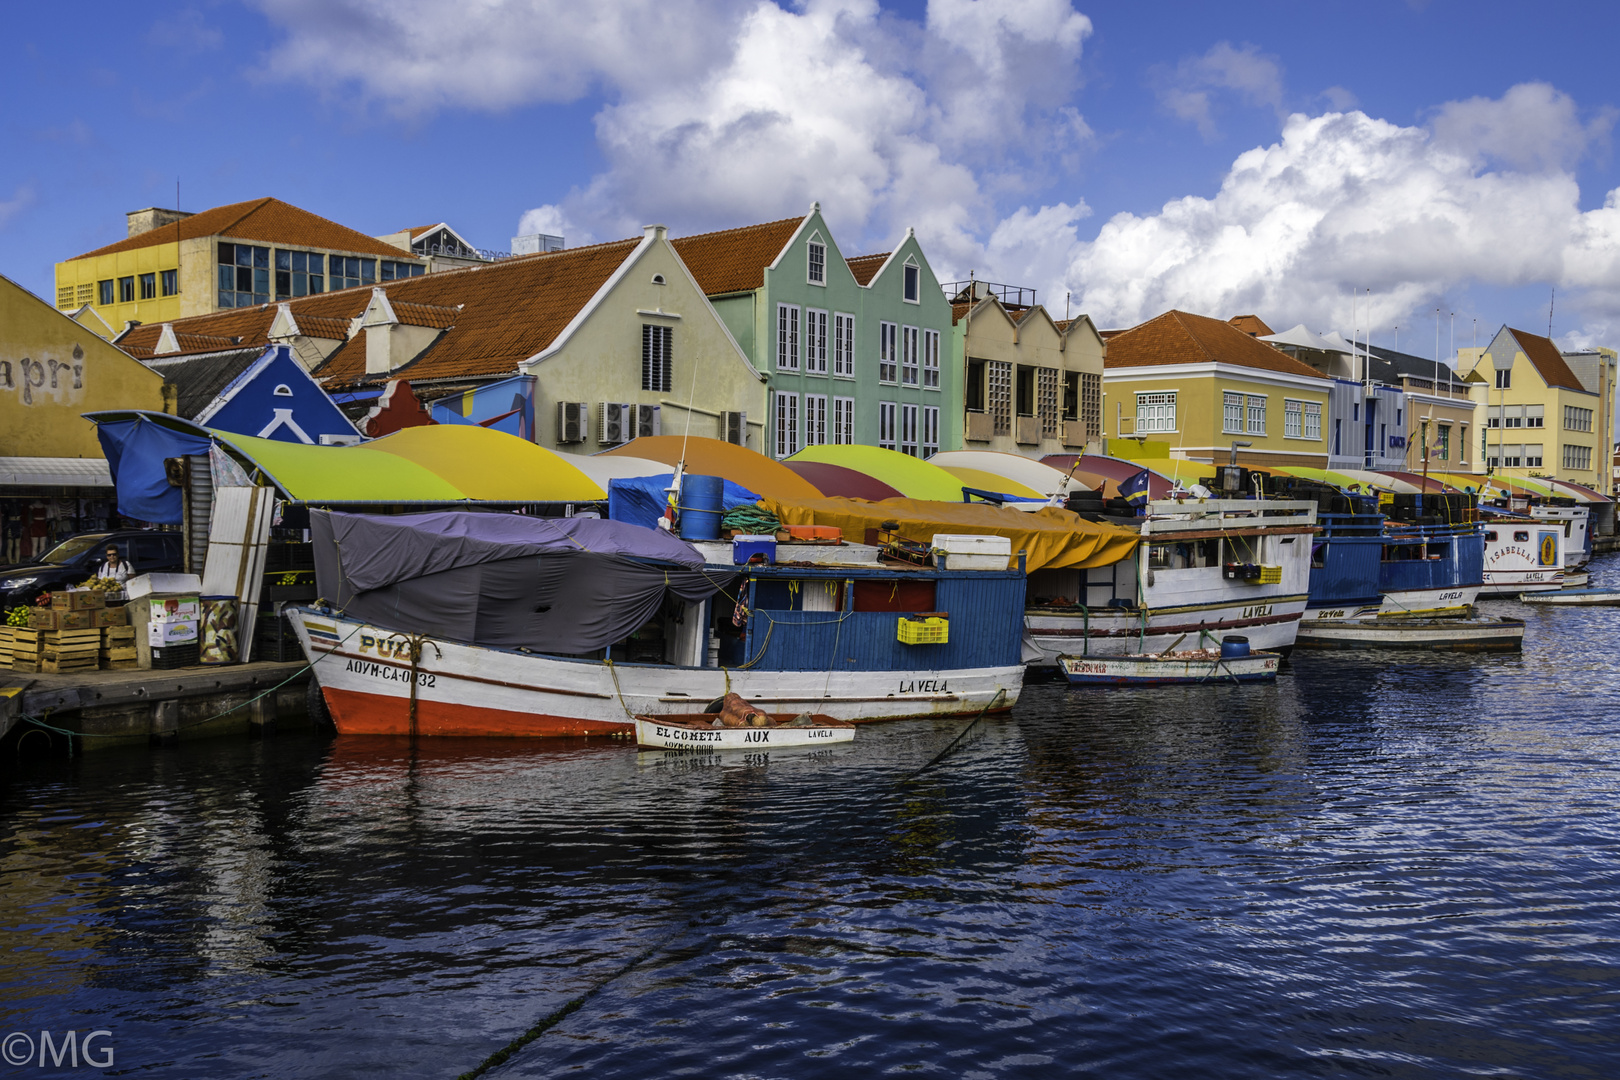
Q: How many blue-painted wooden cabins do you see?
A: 3